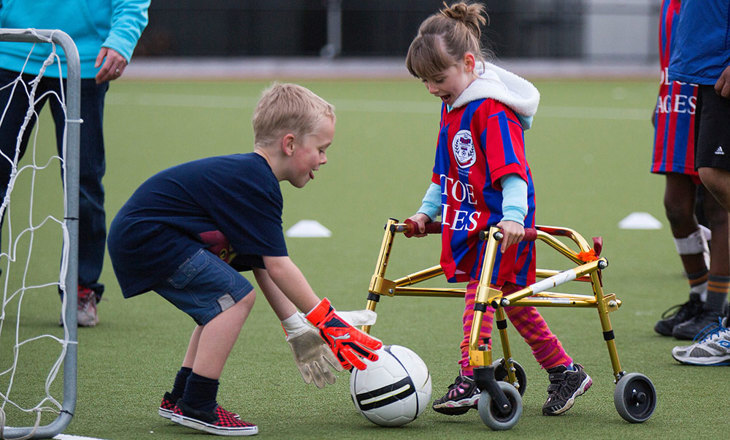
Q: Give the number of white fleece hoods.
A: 1